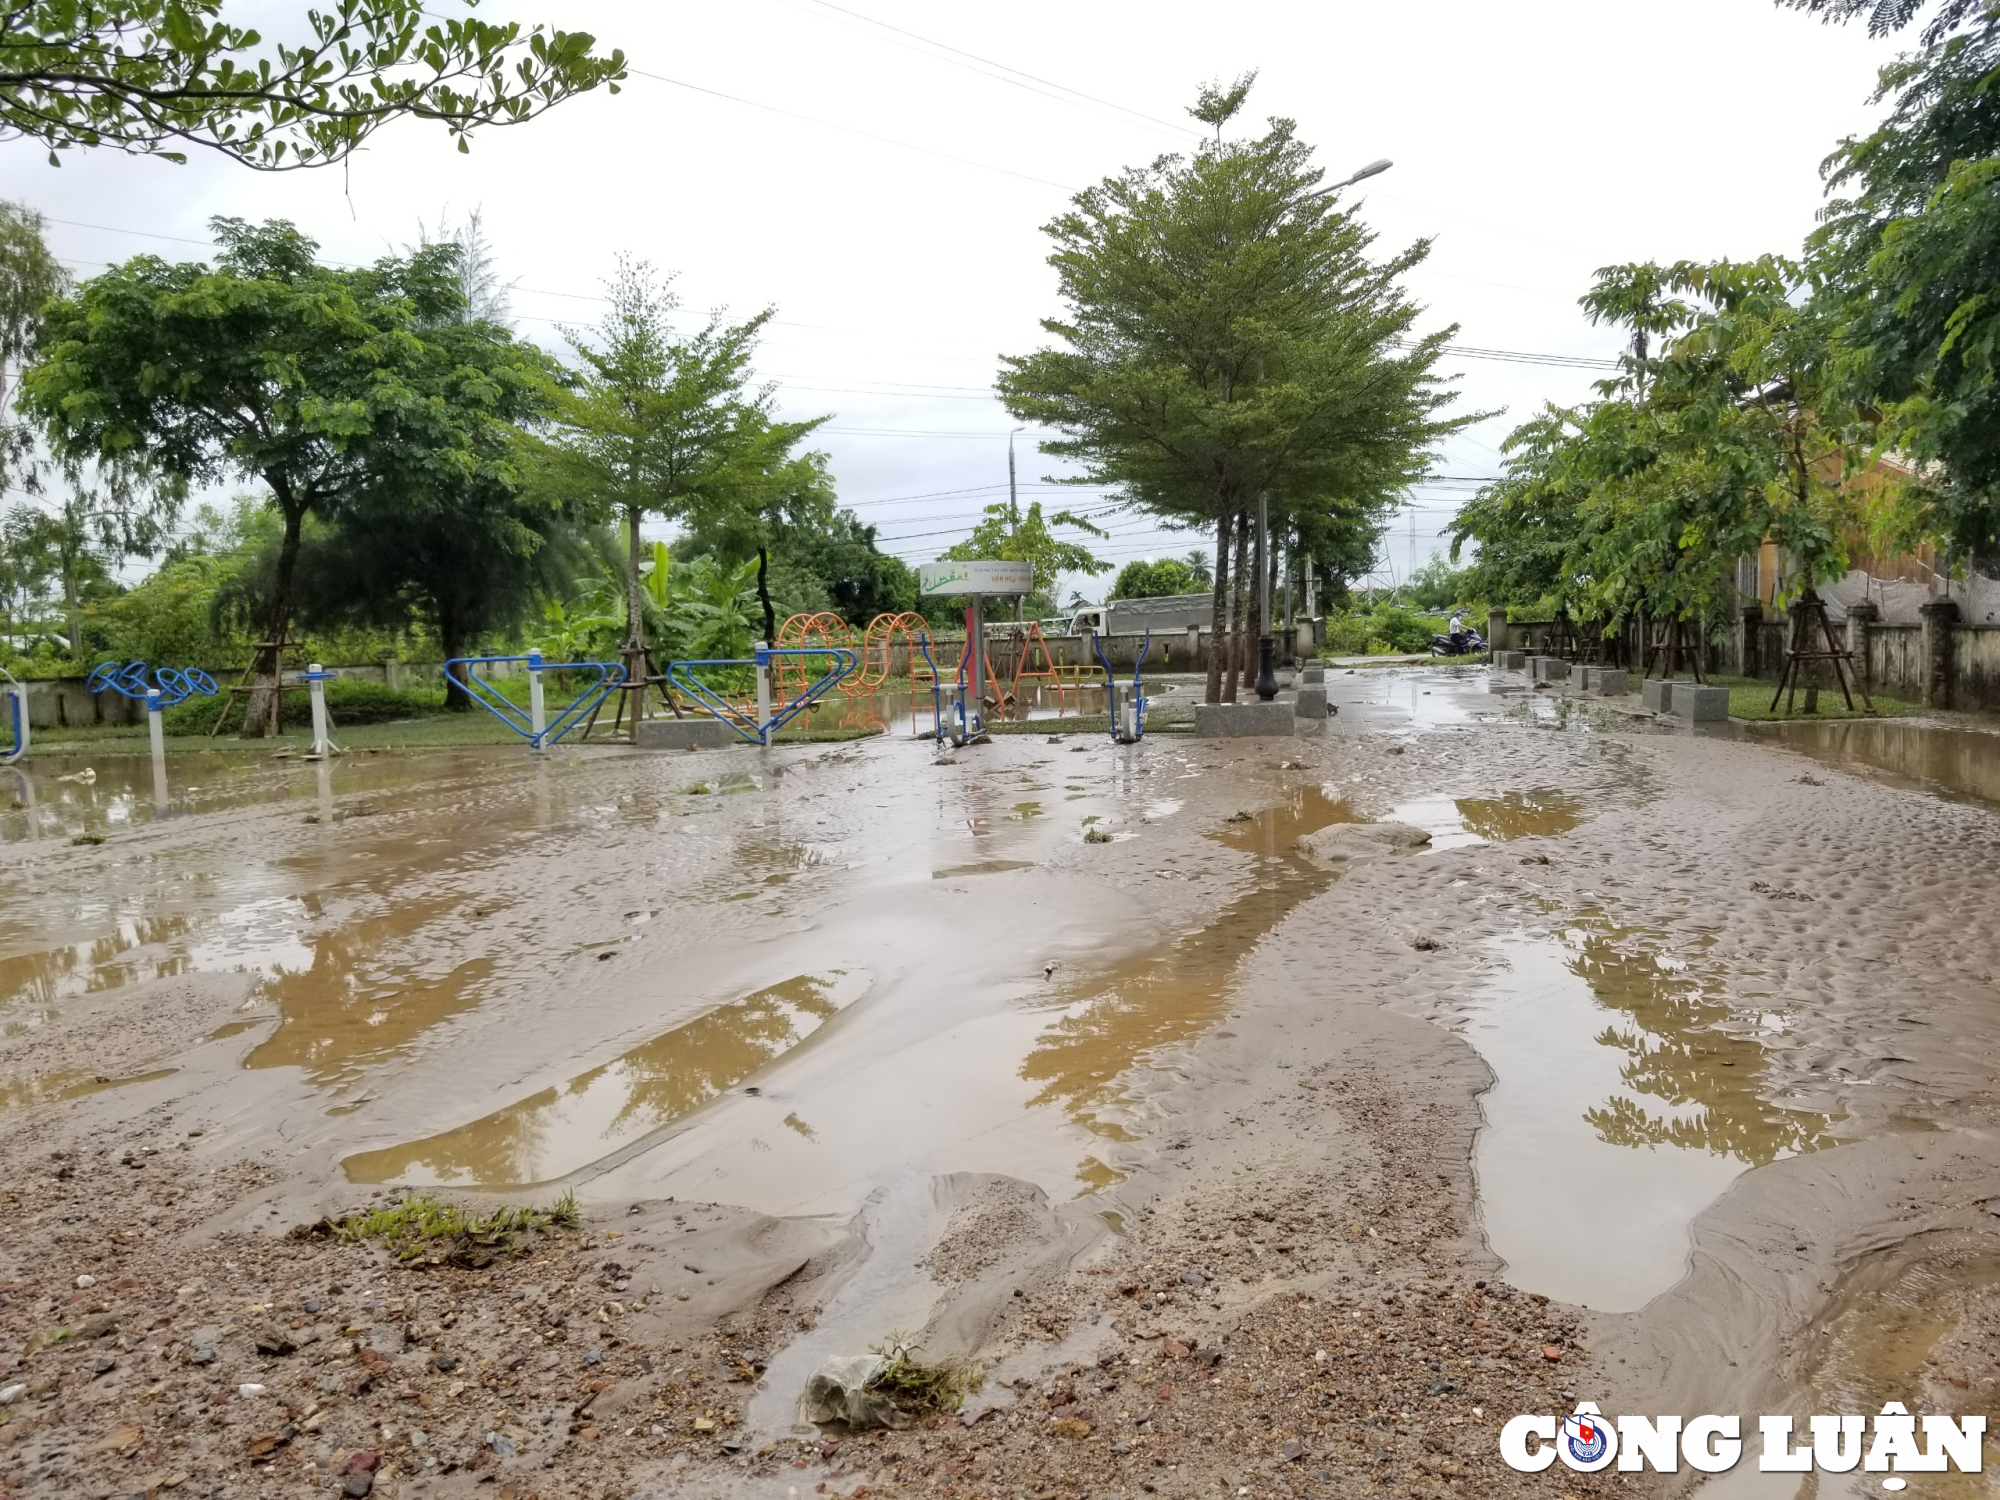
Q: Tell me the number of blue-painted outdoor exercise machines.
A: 7